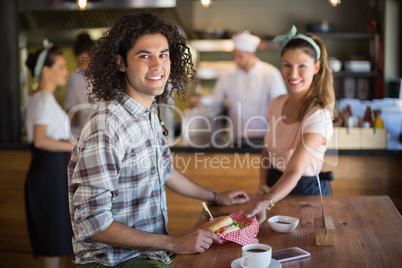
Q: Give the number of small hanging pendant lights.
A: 3